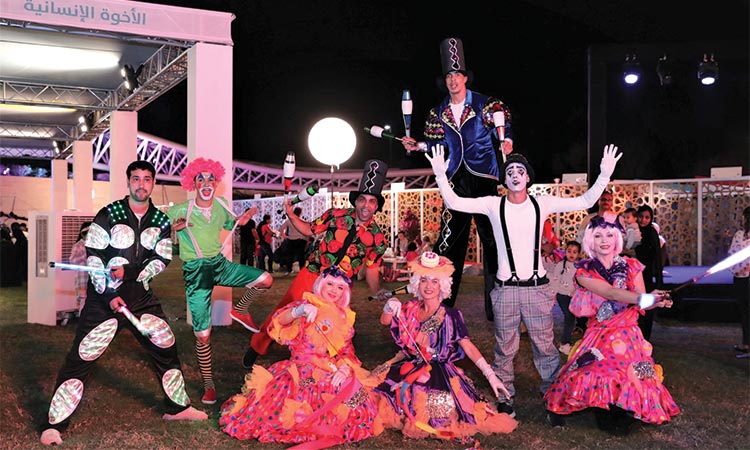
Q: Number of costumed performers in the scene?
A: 8